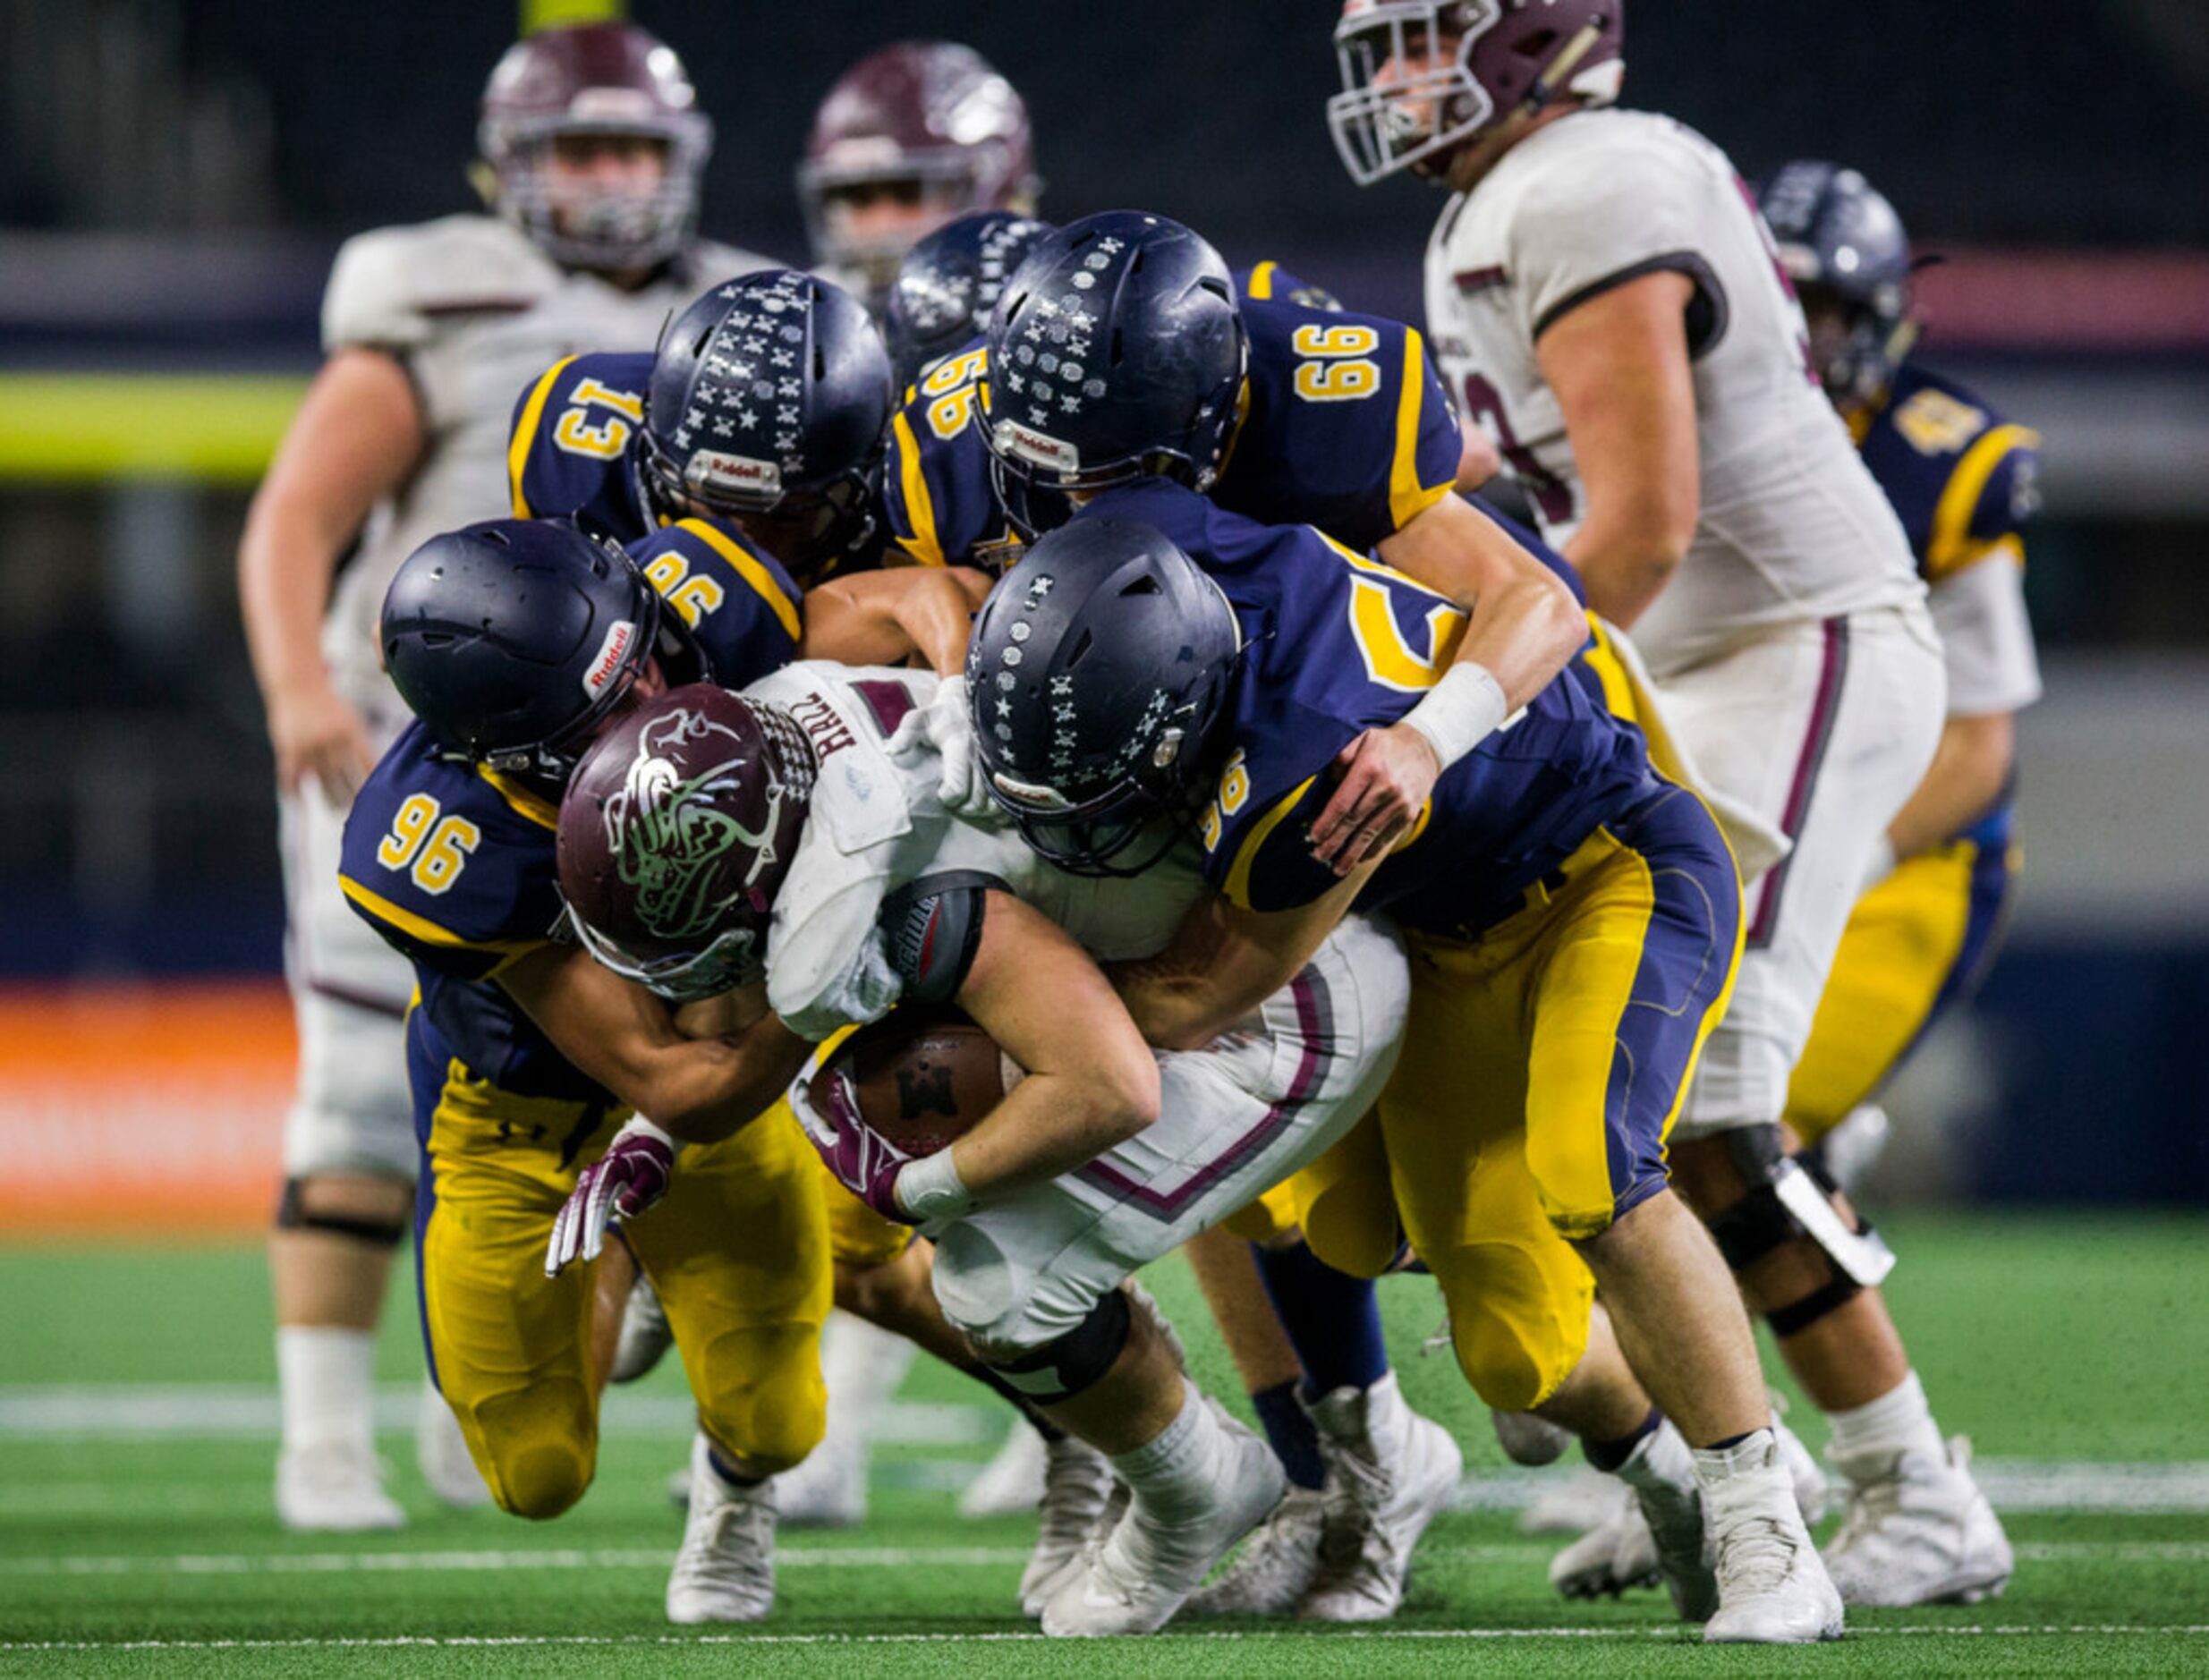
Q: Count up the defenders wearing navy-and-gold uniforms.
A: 6